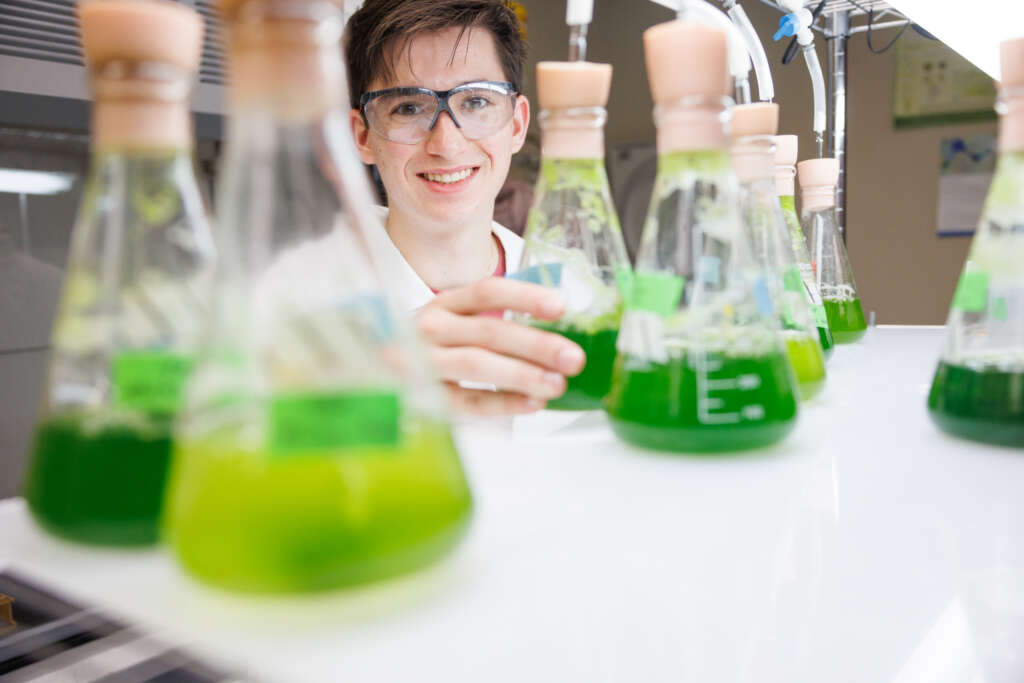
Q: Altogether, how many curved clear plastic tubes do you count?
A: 3